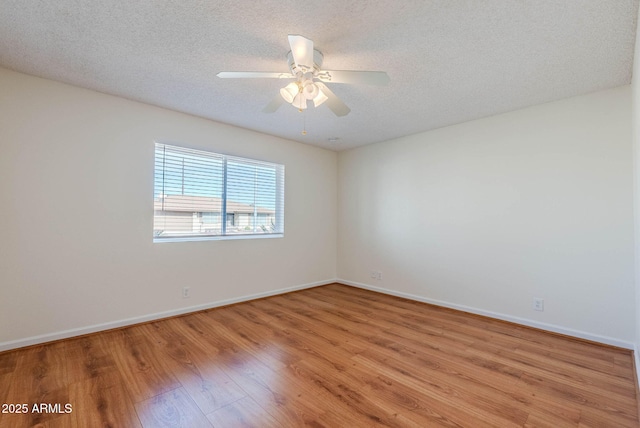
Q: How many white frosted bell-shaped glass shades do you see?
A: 4